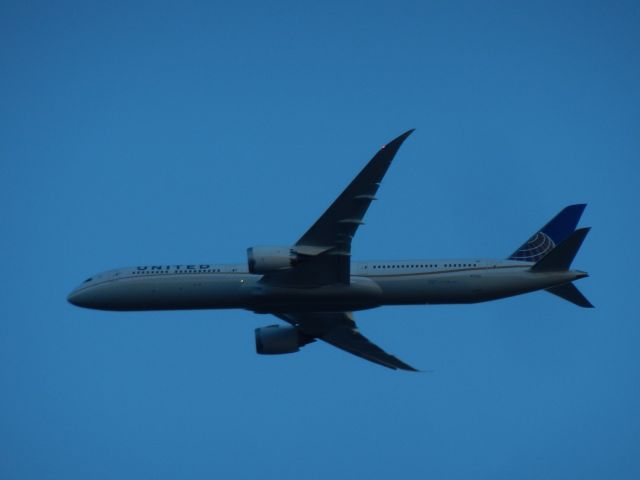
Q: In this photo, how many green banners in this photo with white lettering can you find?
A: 0